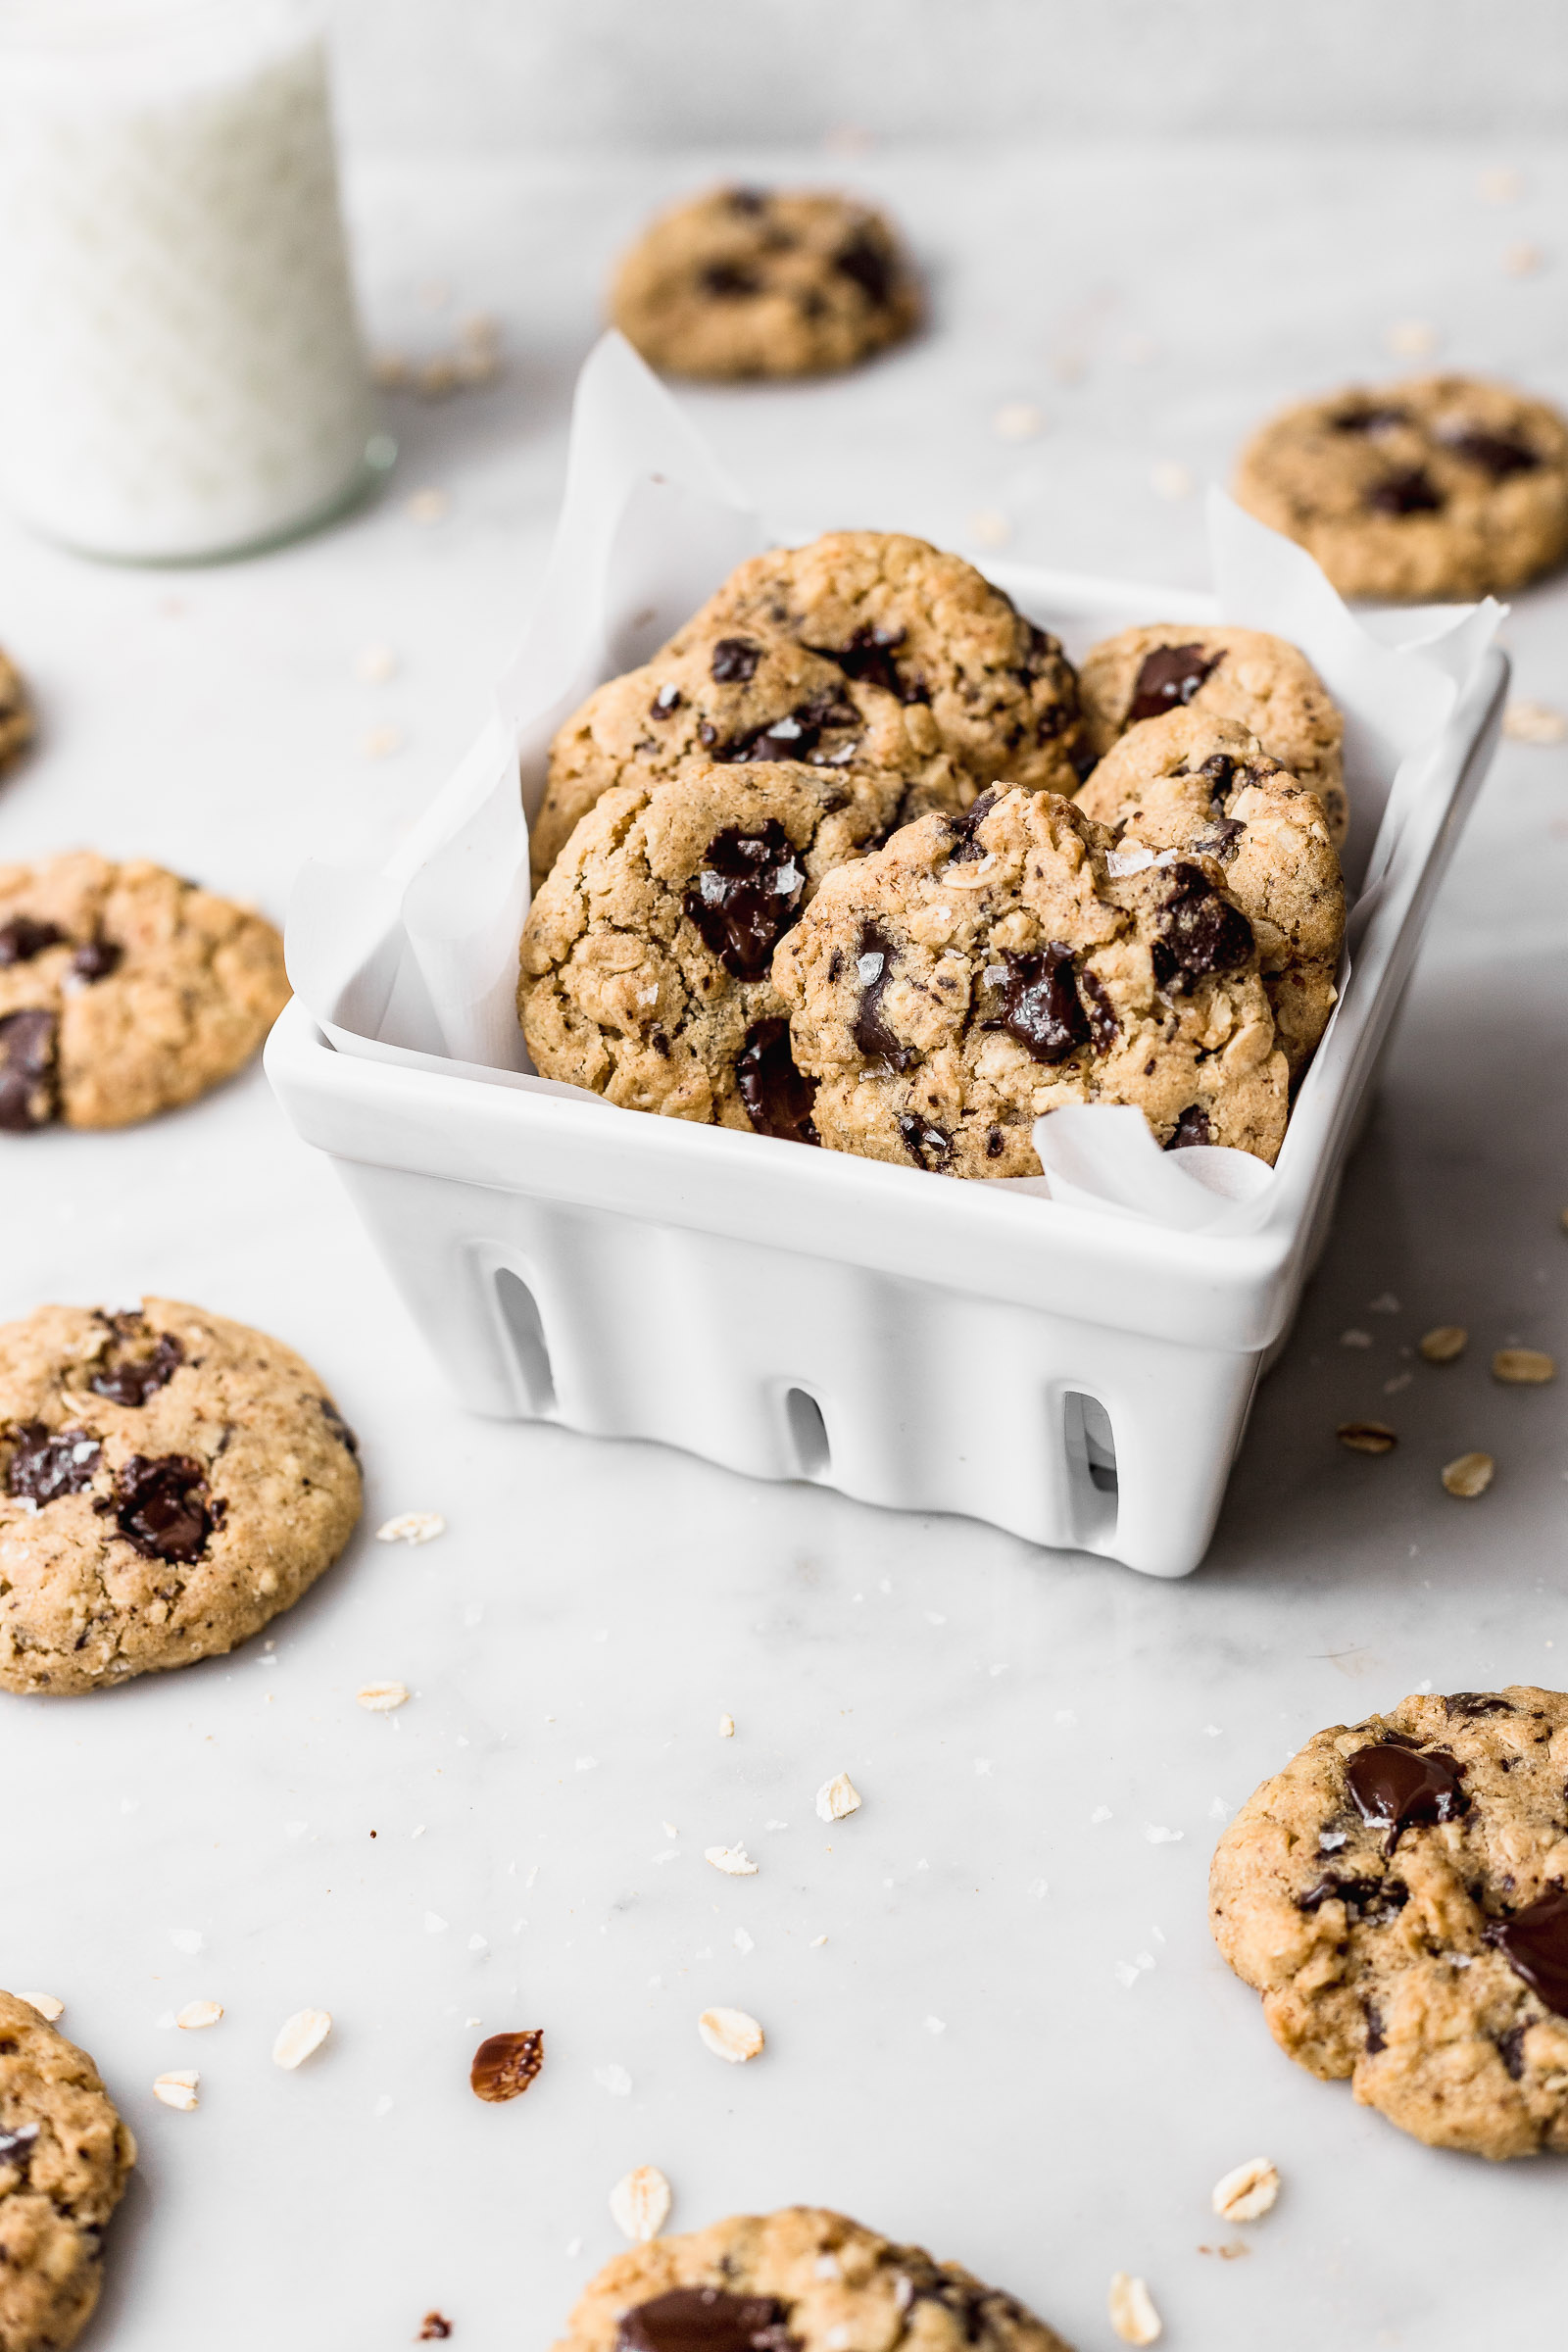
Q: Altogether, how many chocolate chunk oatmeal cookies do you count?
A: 14